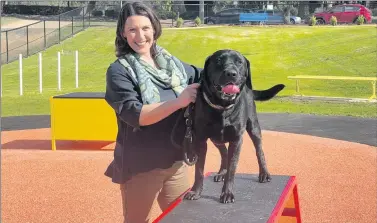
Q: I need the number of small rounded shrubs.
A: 5